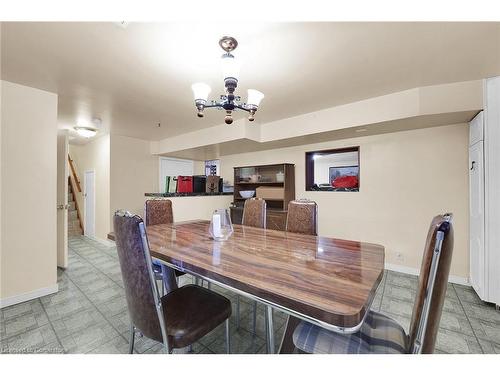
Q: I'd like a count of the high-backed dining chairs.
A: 5